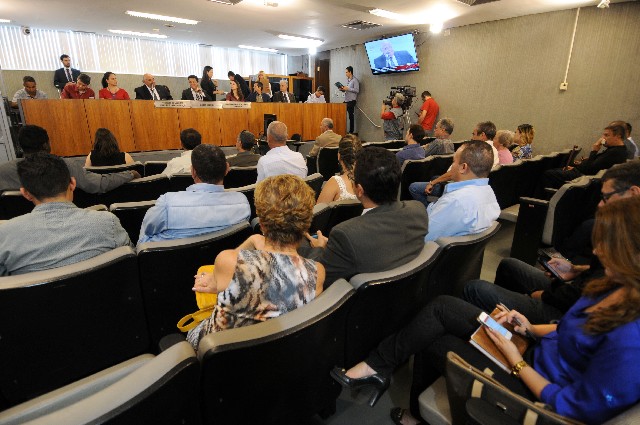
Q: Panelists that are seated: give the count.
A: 9